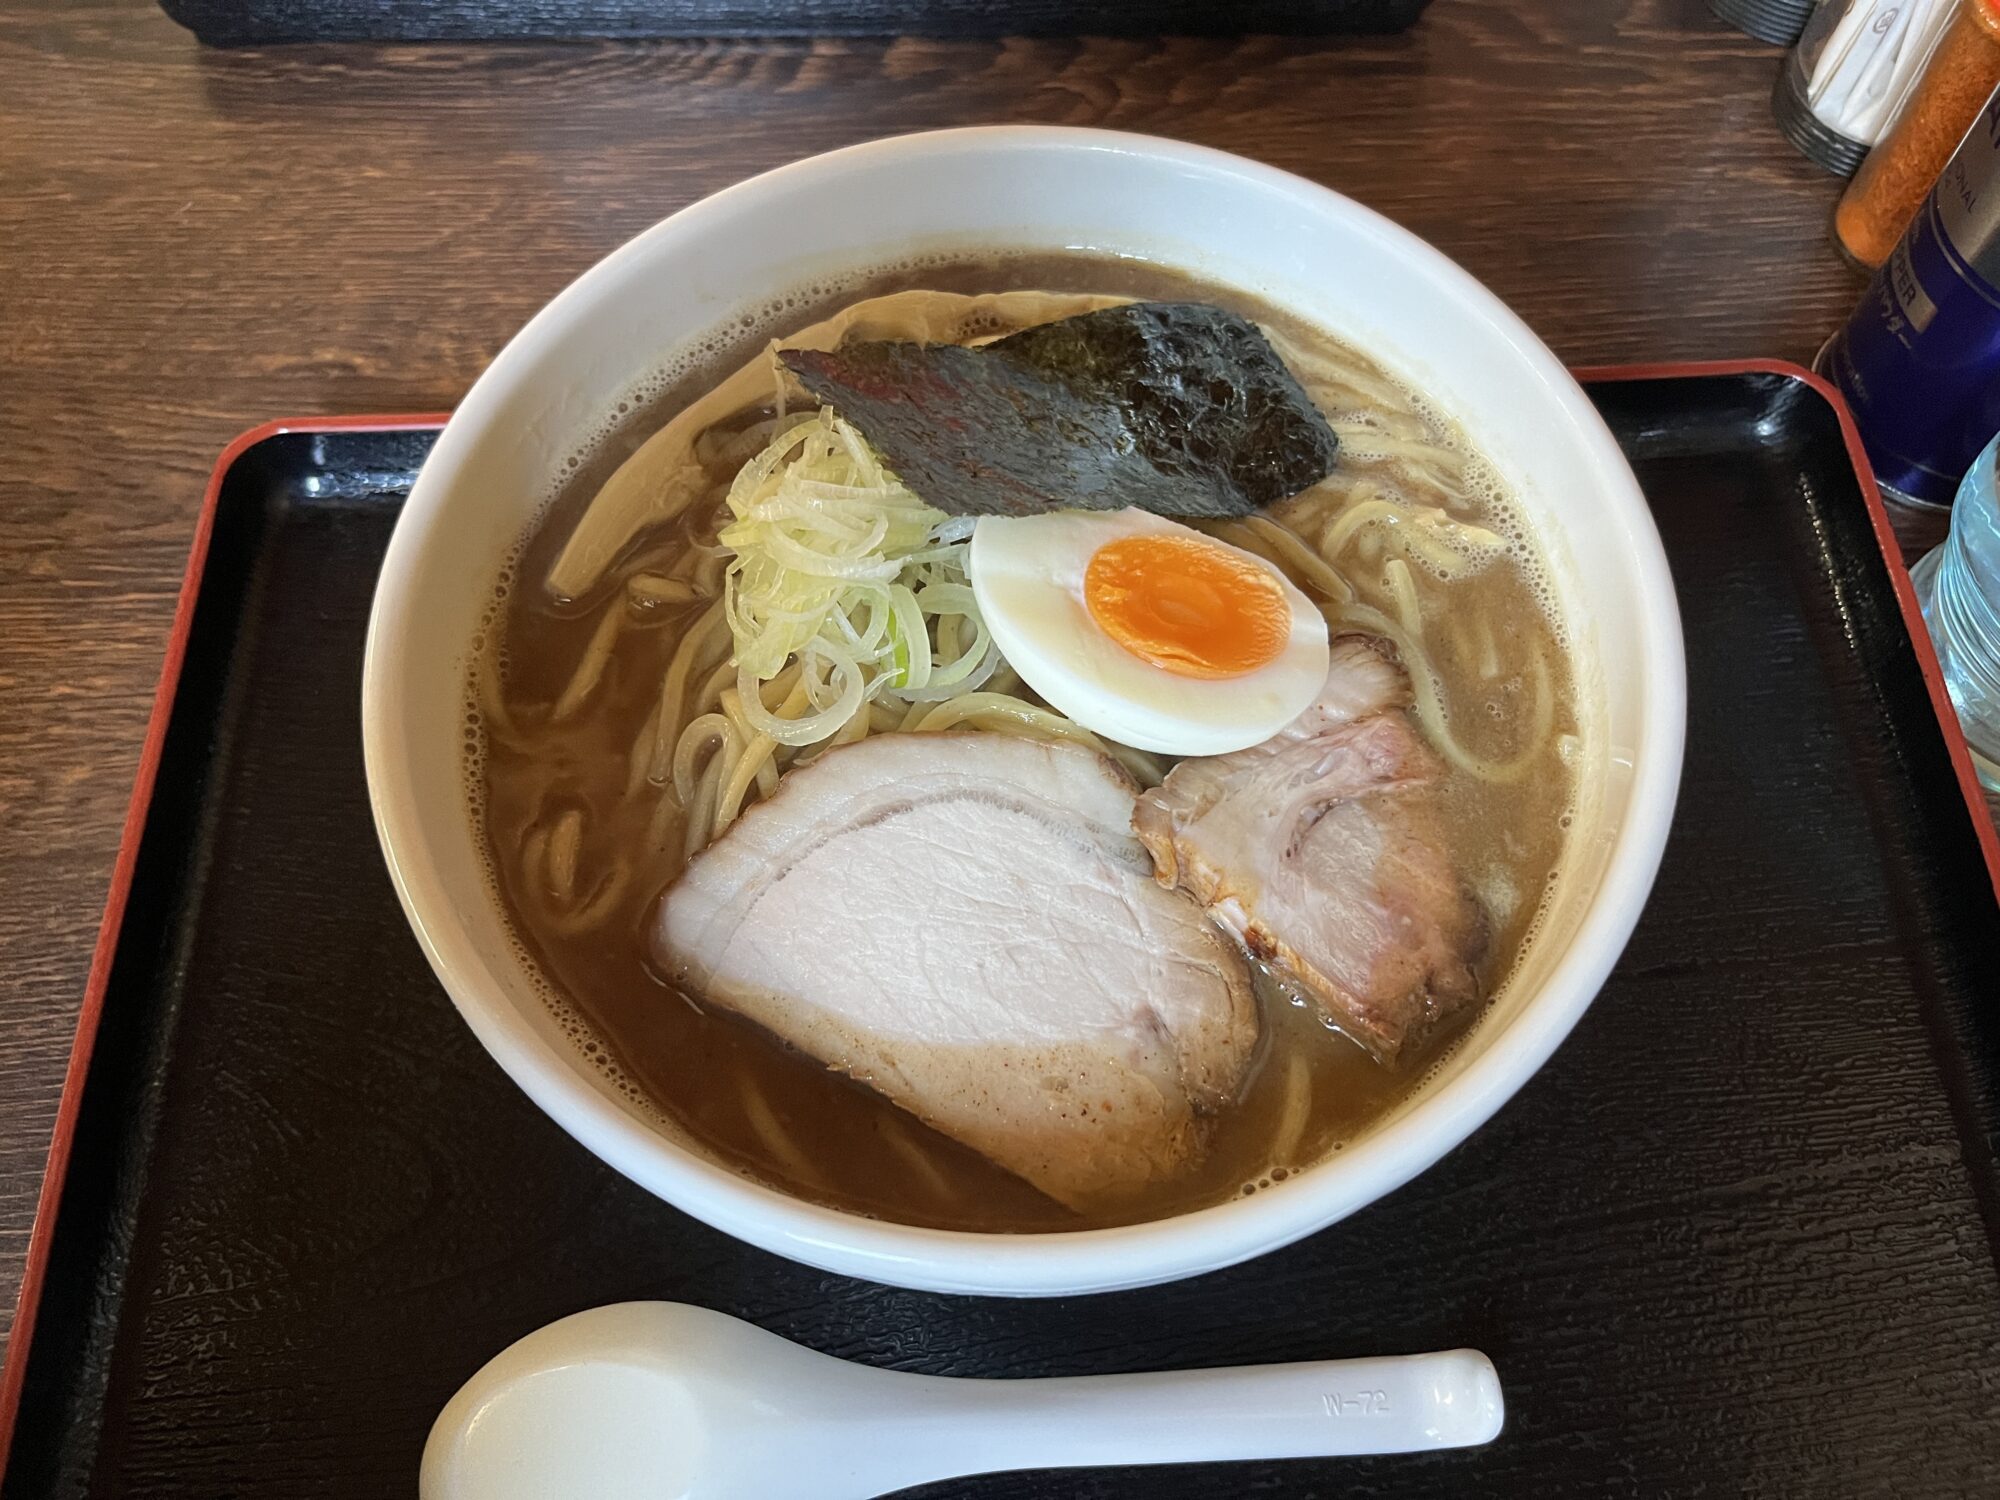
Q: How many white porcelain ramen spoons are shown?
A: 1